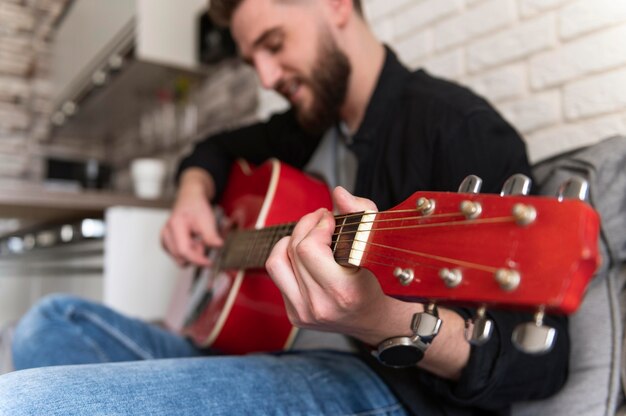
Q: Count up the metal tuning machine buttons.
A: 6